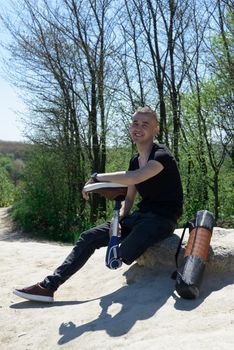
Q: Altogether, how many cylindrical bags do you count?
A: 1